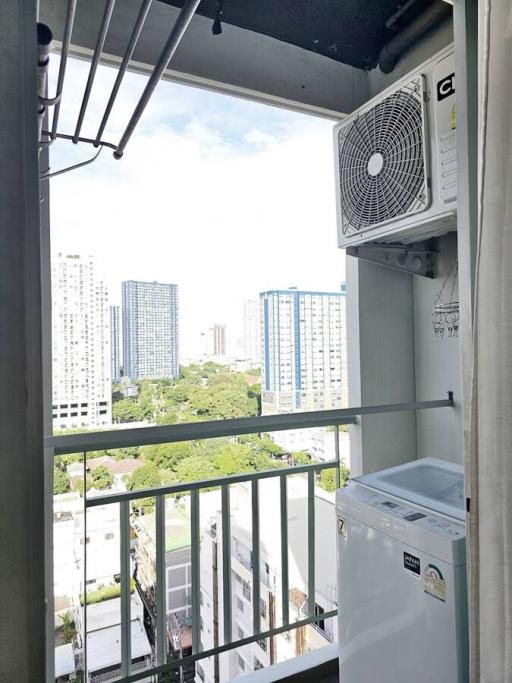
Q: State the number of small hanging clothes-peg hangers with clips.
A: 1